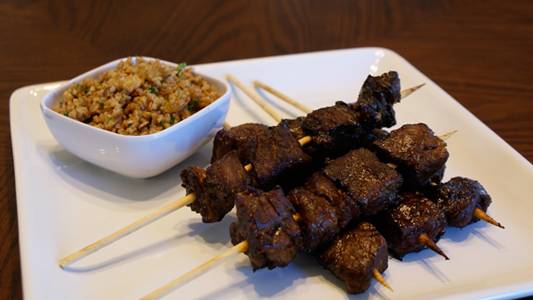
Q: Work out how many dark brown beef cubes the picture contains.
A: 11